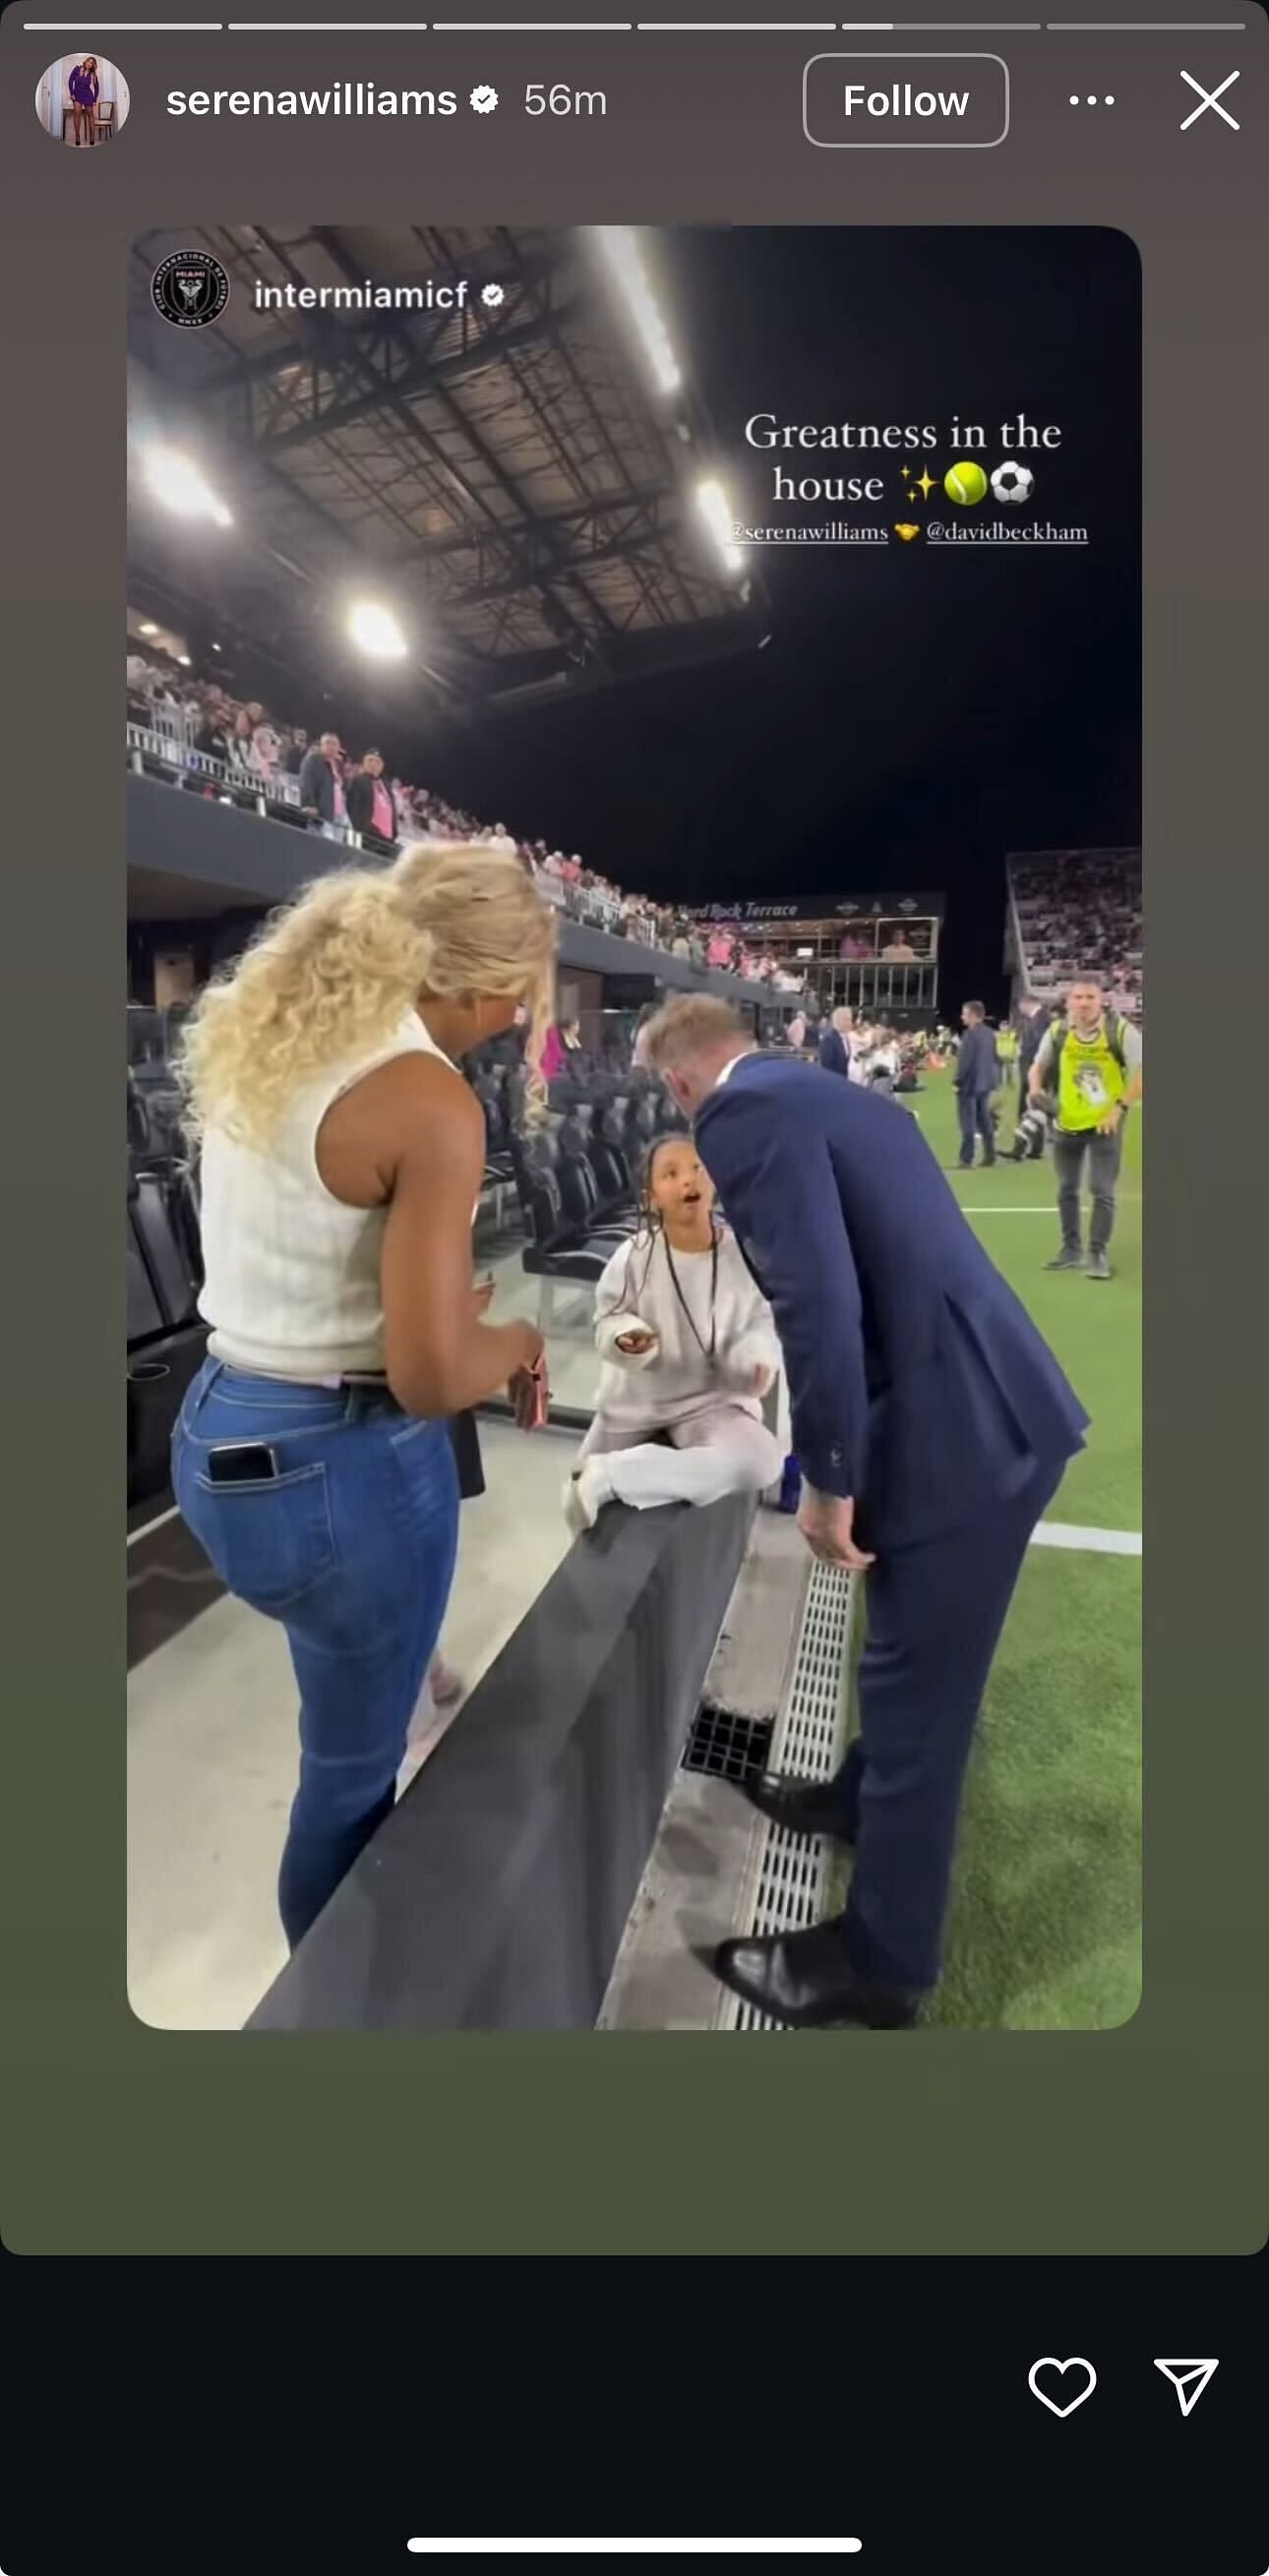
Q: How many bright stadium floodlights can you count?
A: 4